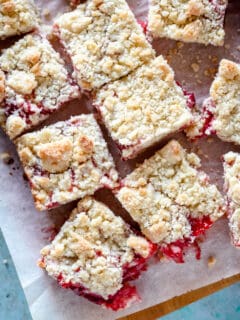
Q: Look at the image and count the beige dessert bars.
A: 10